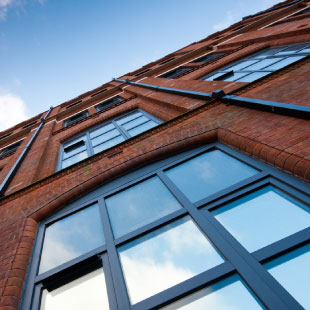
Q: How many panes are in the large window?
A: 8